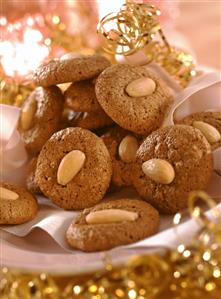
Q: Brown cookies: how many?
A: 12